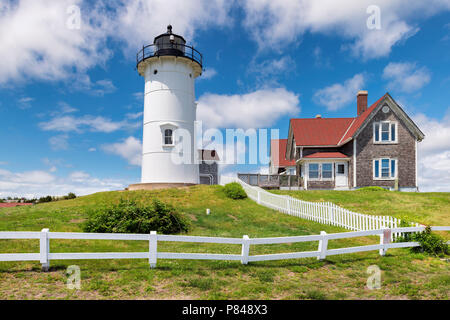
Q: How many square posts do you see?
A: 5